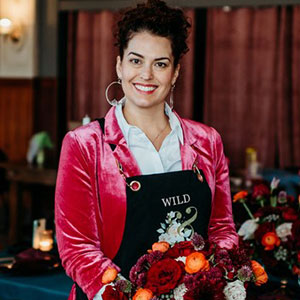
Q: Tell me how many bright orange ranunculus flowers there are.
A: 7